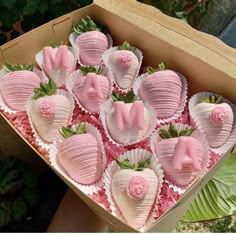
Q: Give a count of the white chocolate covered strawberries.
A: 6